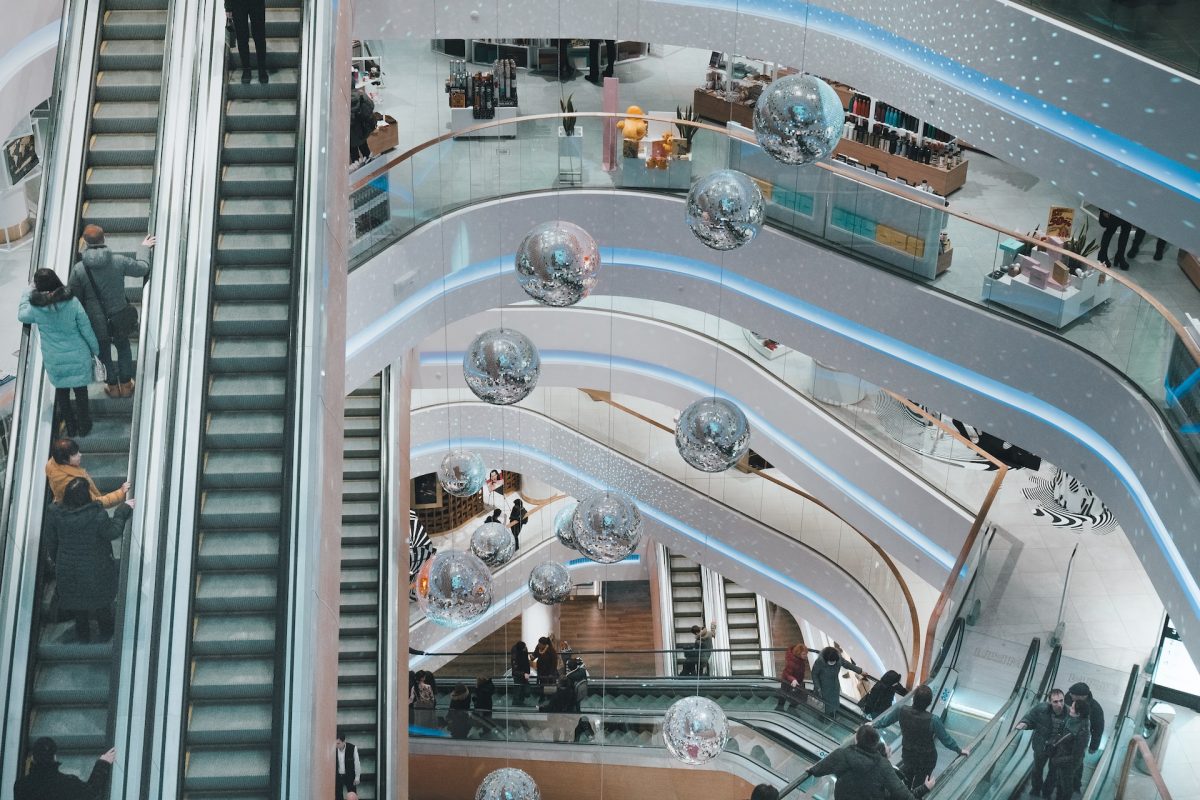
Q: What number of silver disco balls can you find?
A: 13